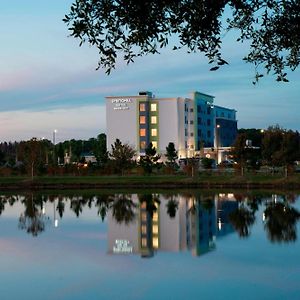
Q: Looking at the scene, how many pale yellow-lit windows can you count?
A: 4